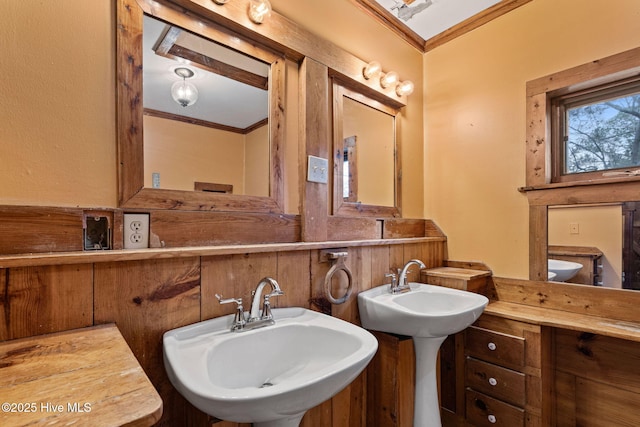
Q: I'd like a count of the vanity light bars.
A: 2